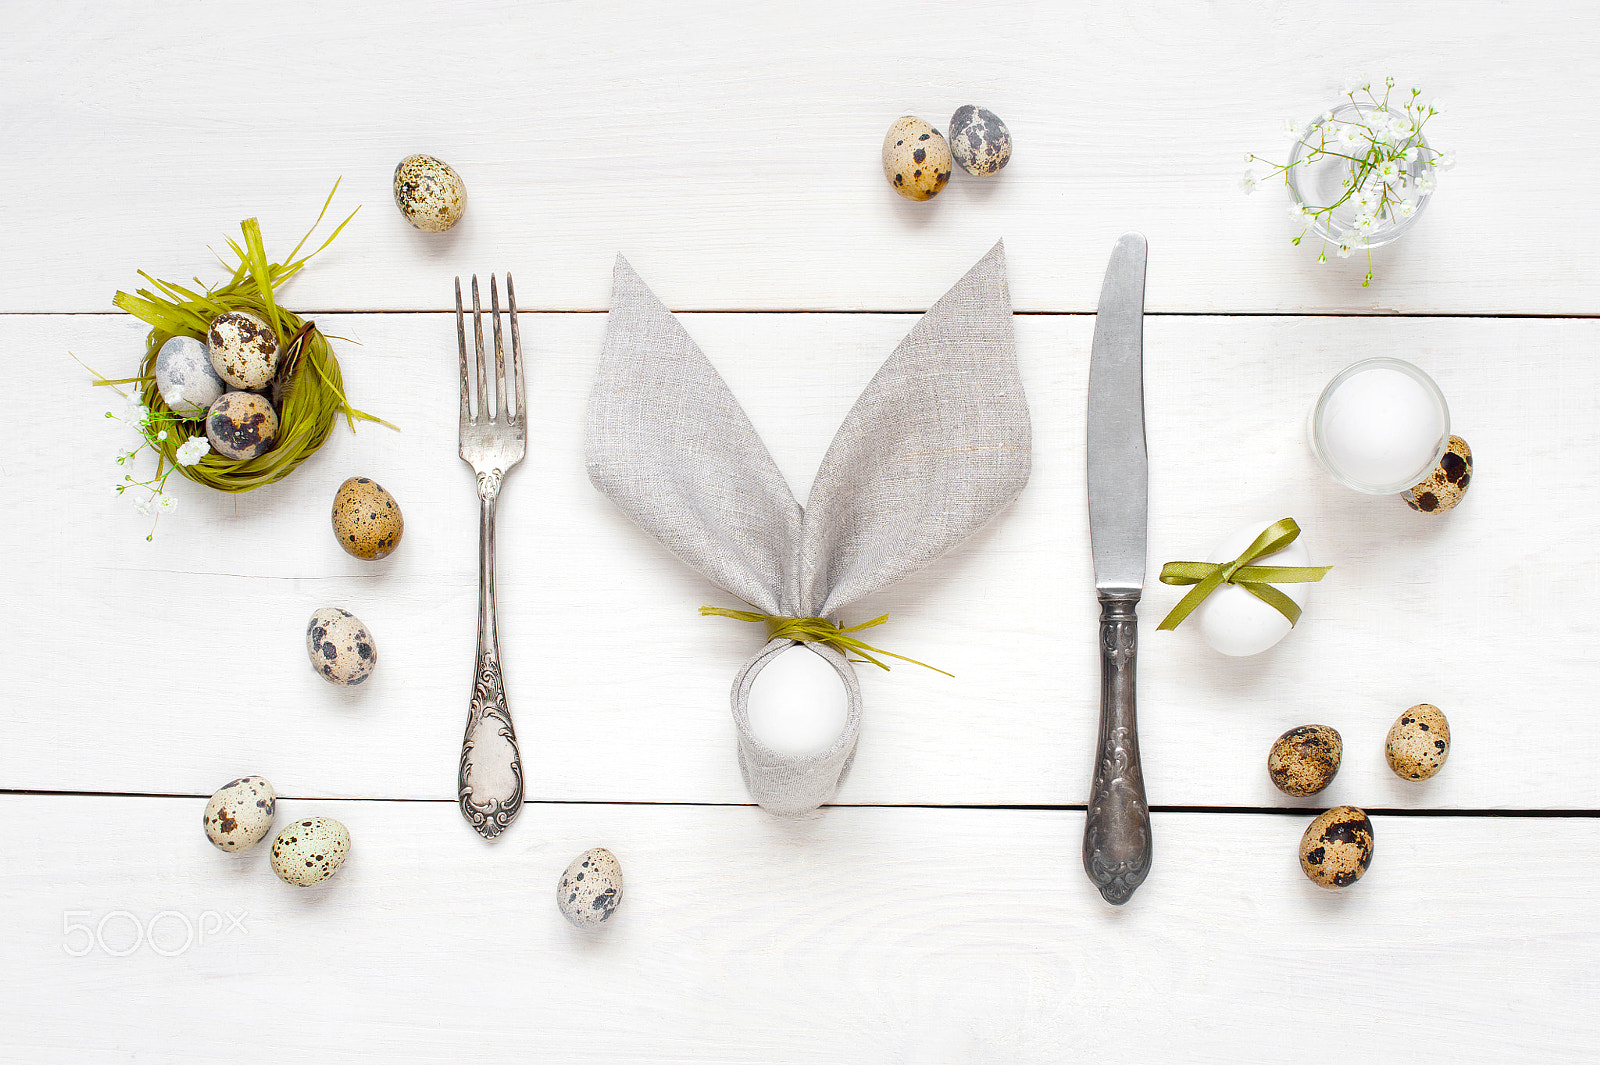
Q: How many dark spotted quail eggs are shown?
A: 15